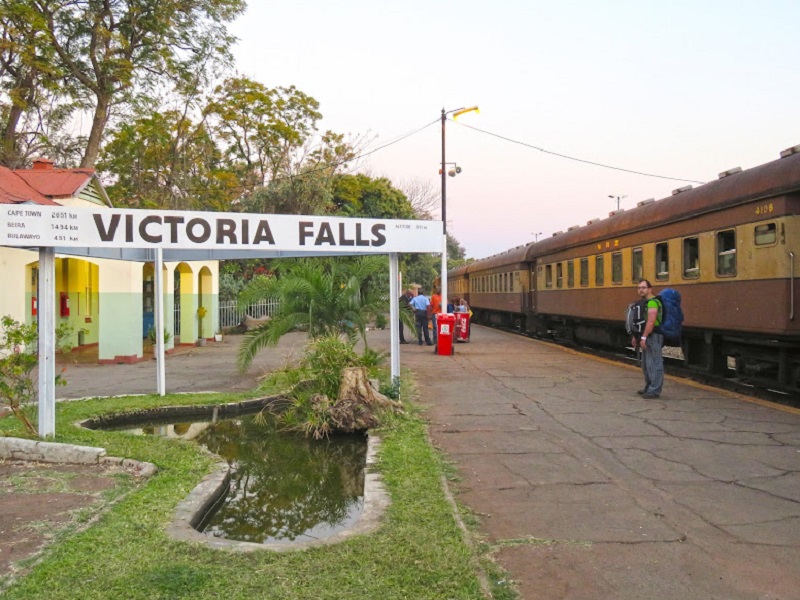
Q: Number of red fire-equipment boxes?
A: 2